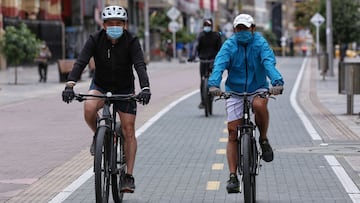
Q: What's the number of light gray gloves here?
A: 2